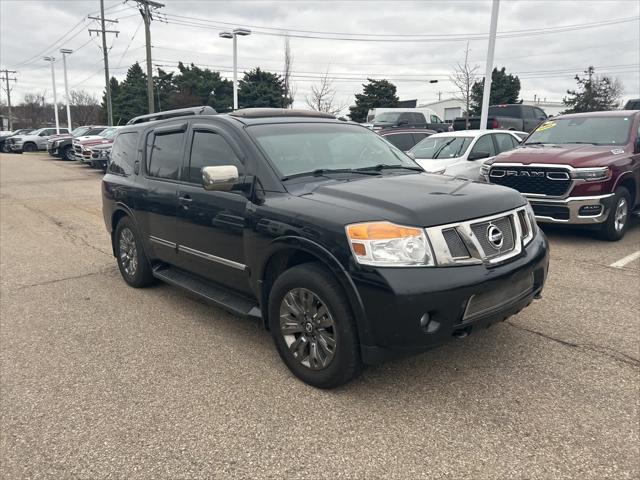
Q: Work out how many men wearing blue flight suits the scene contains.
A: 0